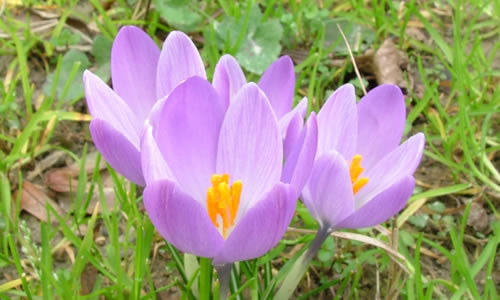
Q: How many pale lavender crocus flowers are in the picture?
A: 4